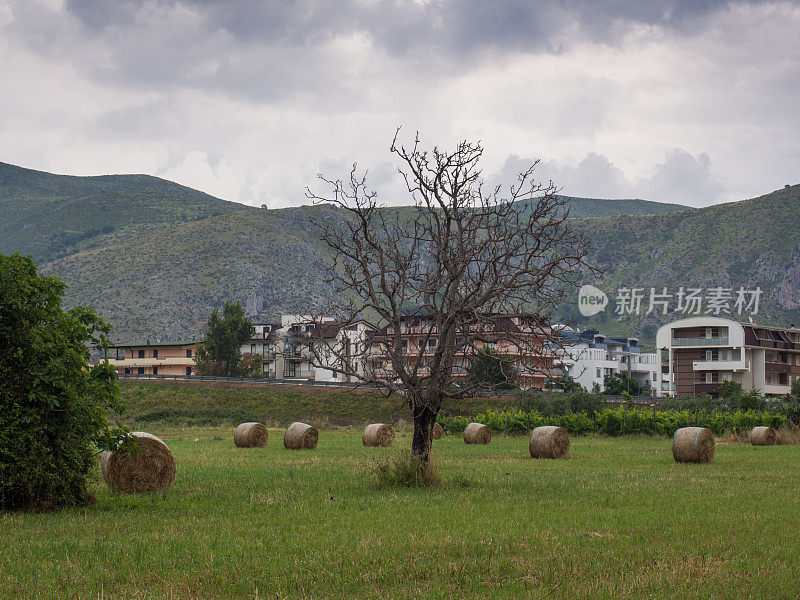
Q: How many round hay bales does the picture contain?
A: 9